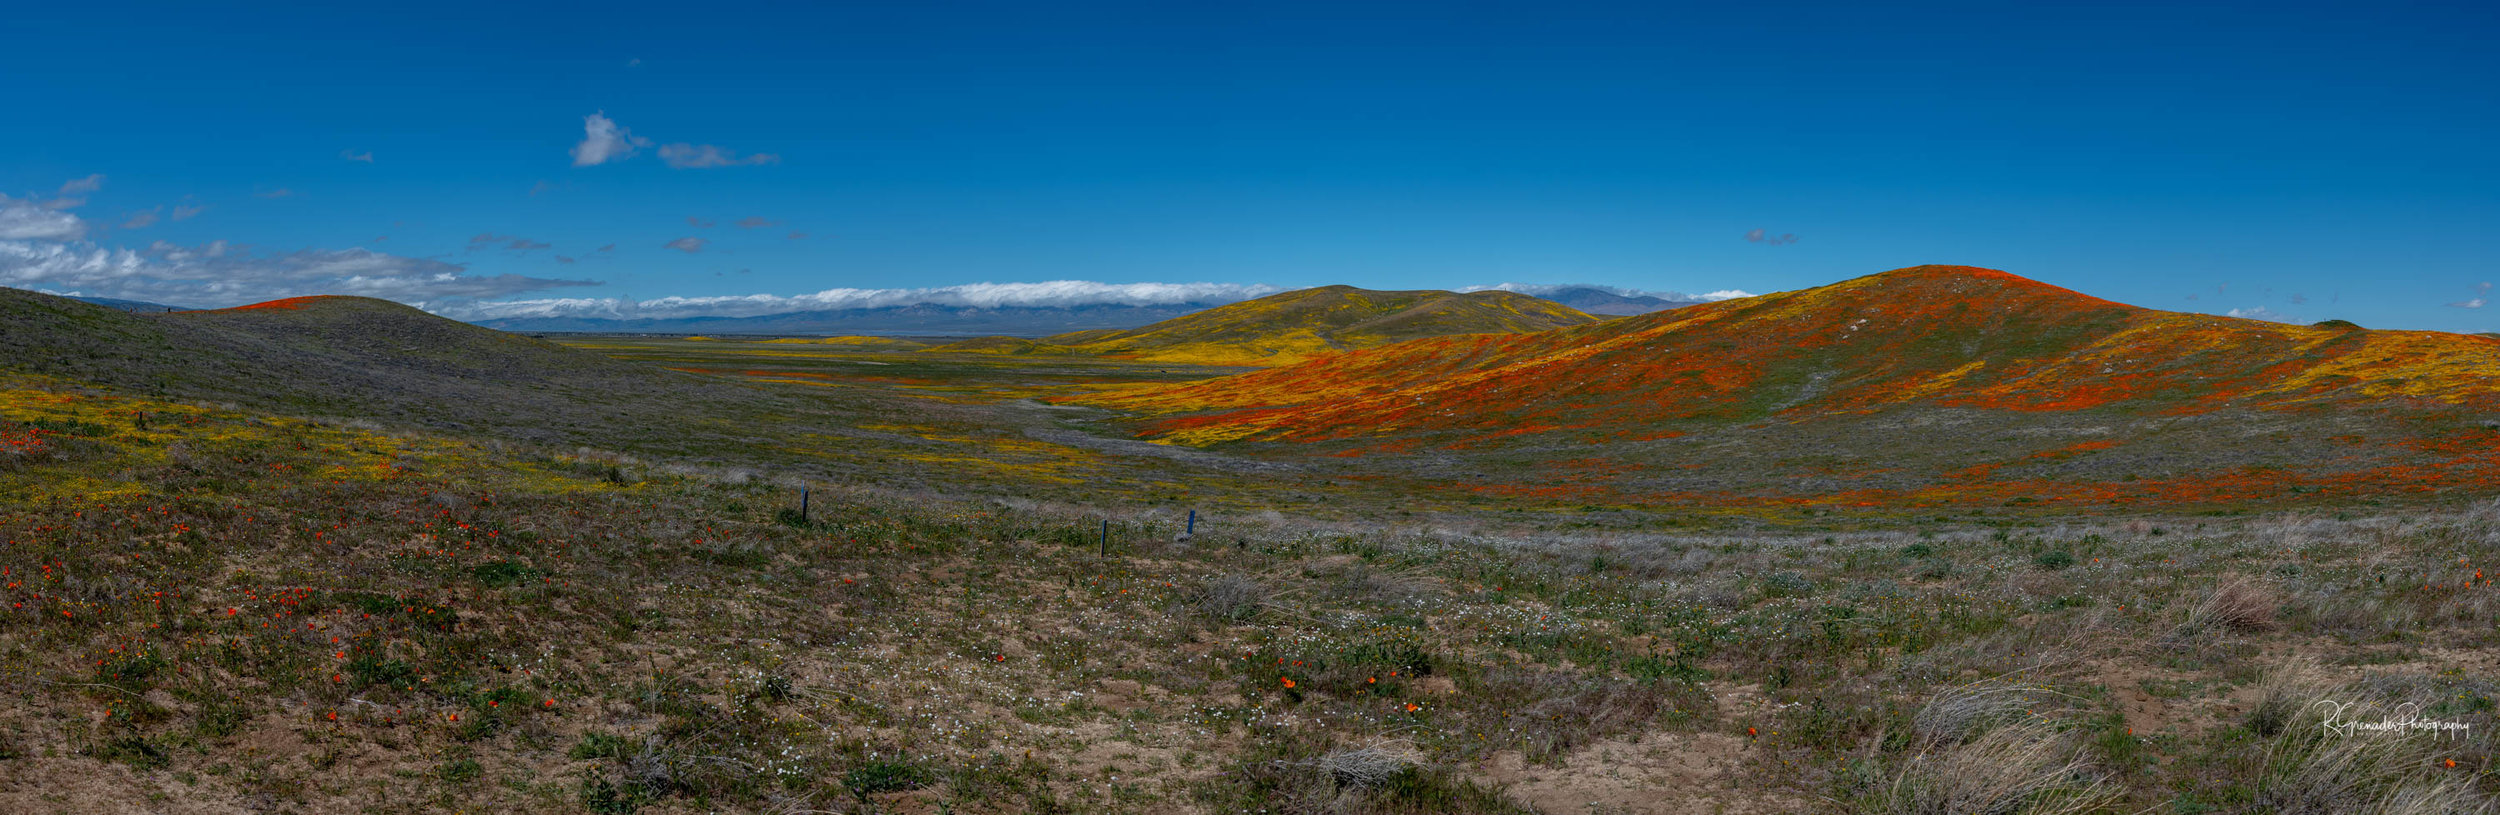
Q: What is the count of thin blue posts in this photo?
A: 3